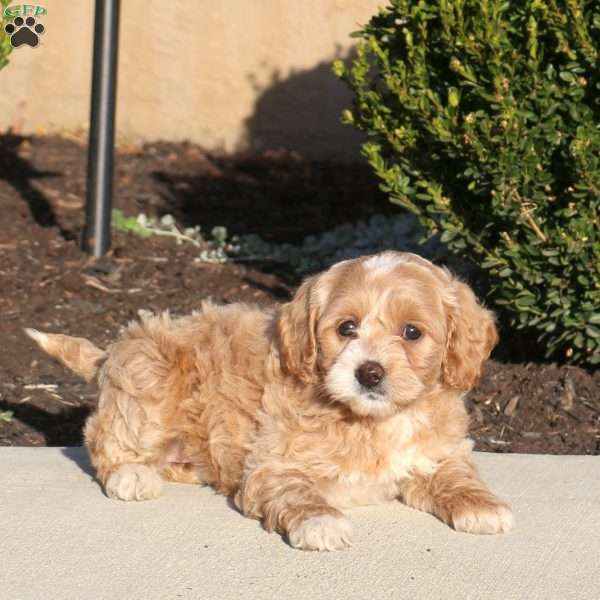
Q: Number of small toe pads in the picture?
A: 4